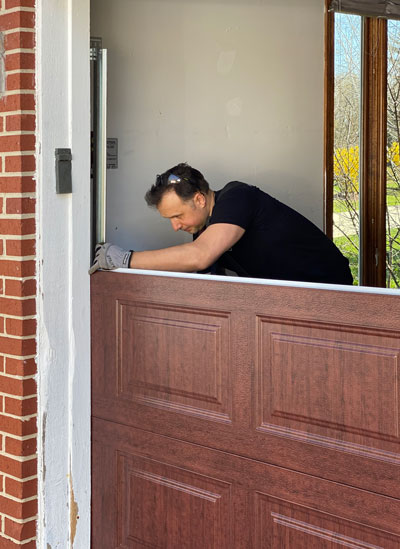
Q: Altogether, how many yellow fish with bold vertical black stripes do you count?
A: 0